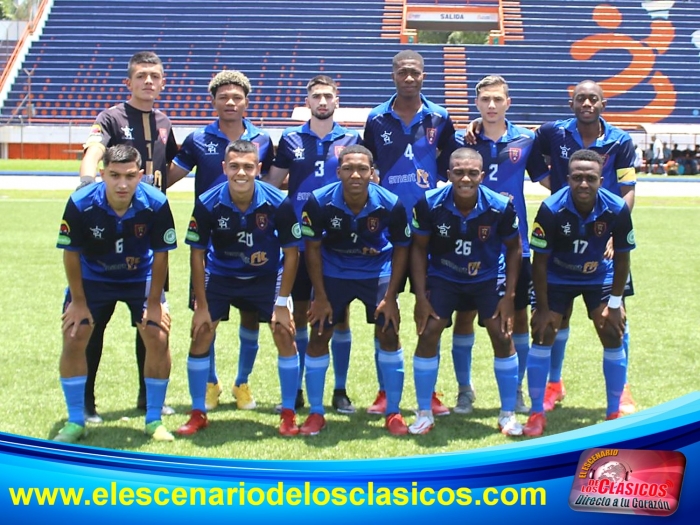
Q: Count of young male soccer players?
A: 11